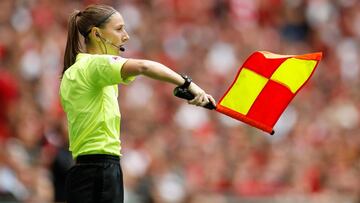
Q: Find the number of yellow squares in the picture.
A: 2